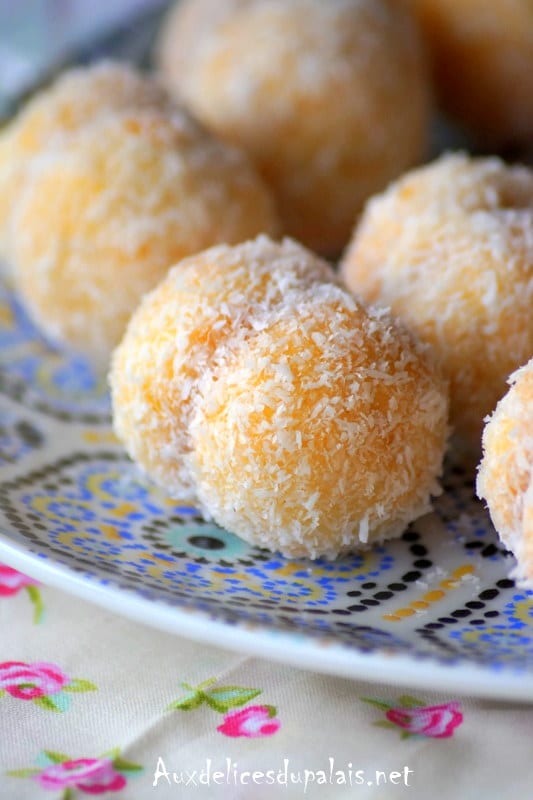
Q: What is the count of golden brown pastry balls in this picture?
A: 6